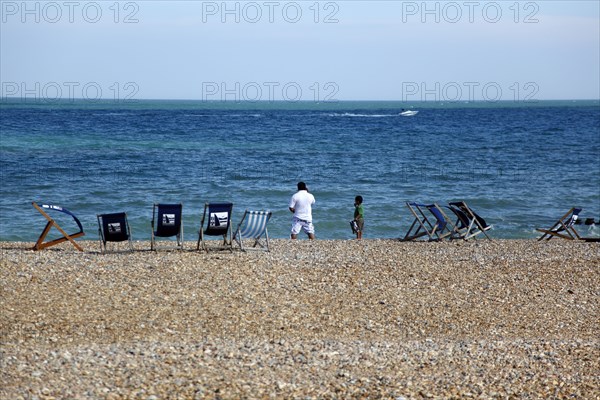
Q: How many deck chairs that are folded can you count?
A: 0